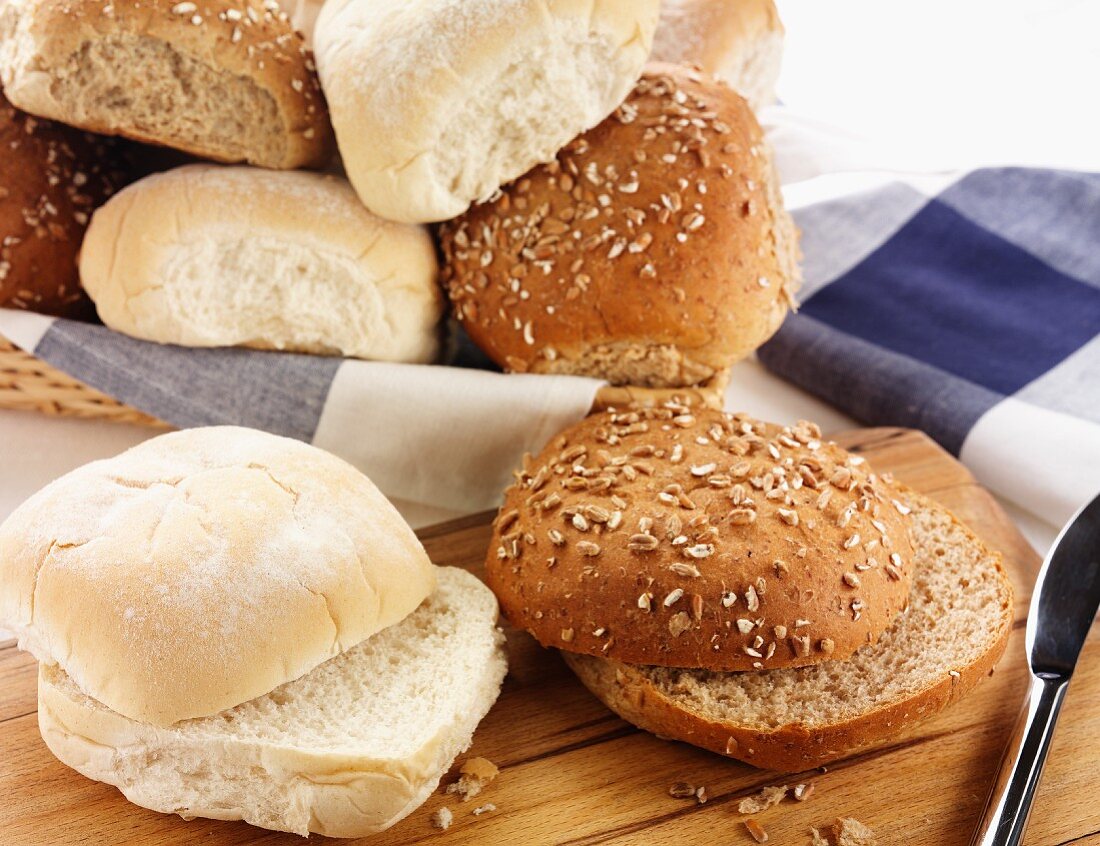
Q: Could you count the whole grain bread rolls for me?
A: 4